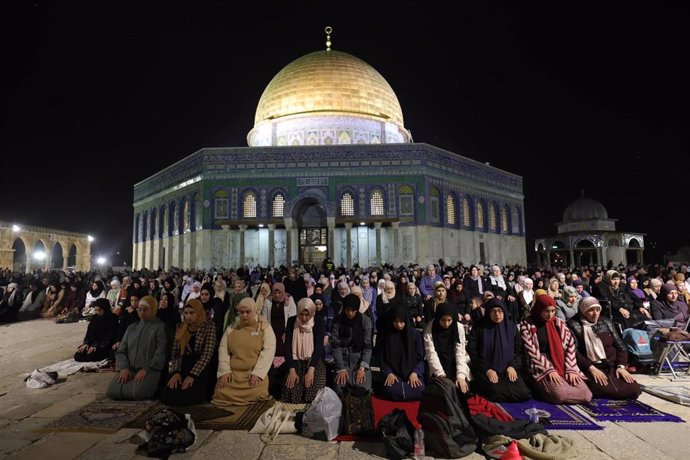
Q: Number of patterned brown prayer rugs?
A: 2